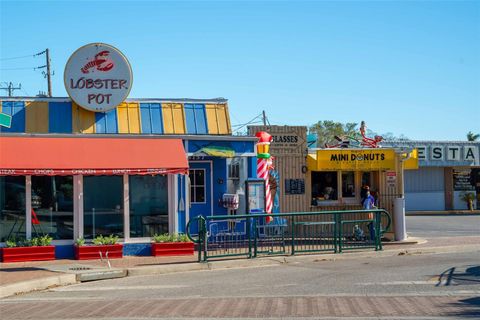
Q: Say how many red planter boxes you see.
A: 3